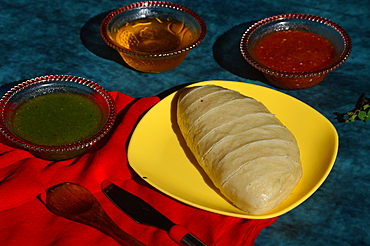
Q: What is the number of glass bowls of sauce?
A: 3